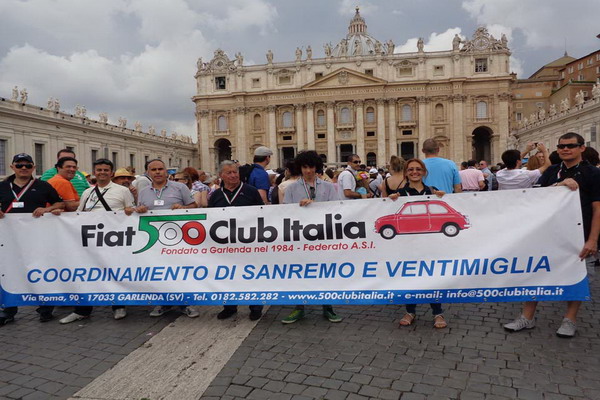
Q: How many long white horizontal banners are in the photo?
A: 1